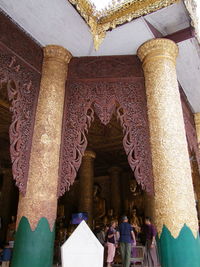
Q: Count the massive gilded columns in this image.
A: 2